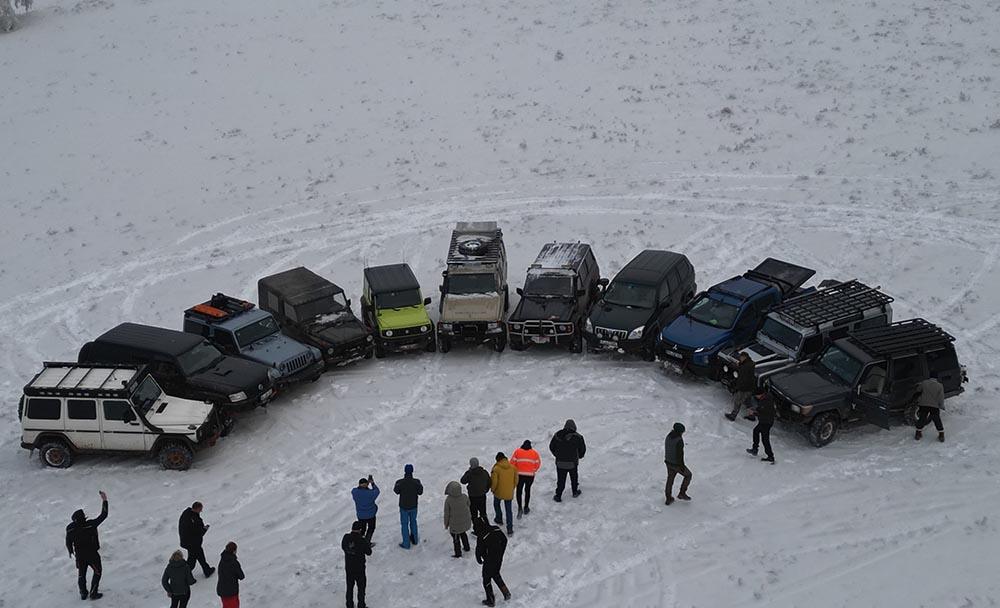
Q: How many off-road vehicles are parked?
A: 11